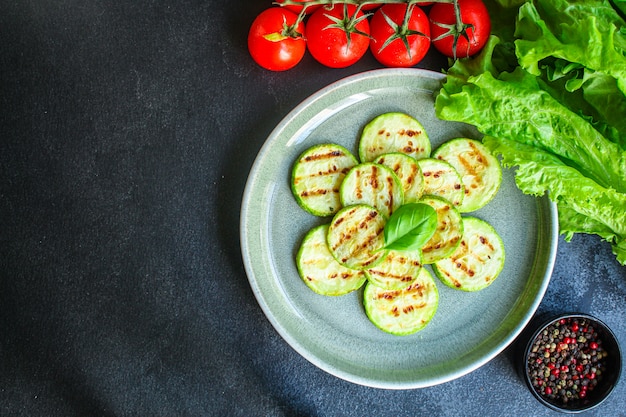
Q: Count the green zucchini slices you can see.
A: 12